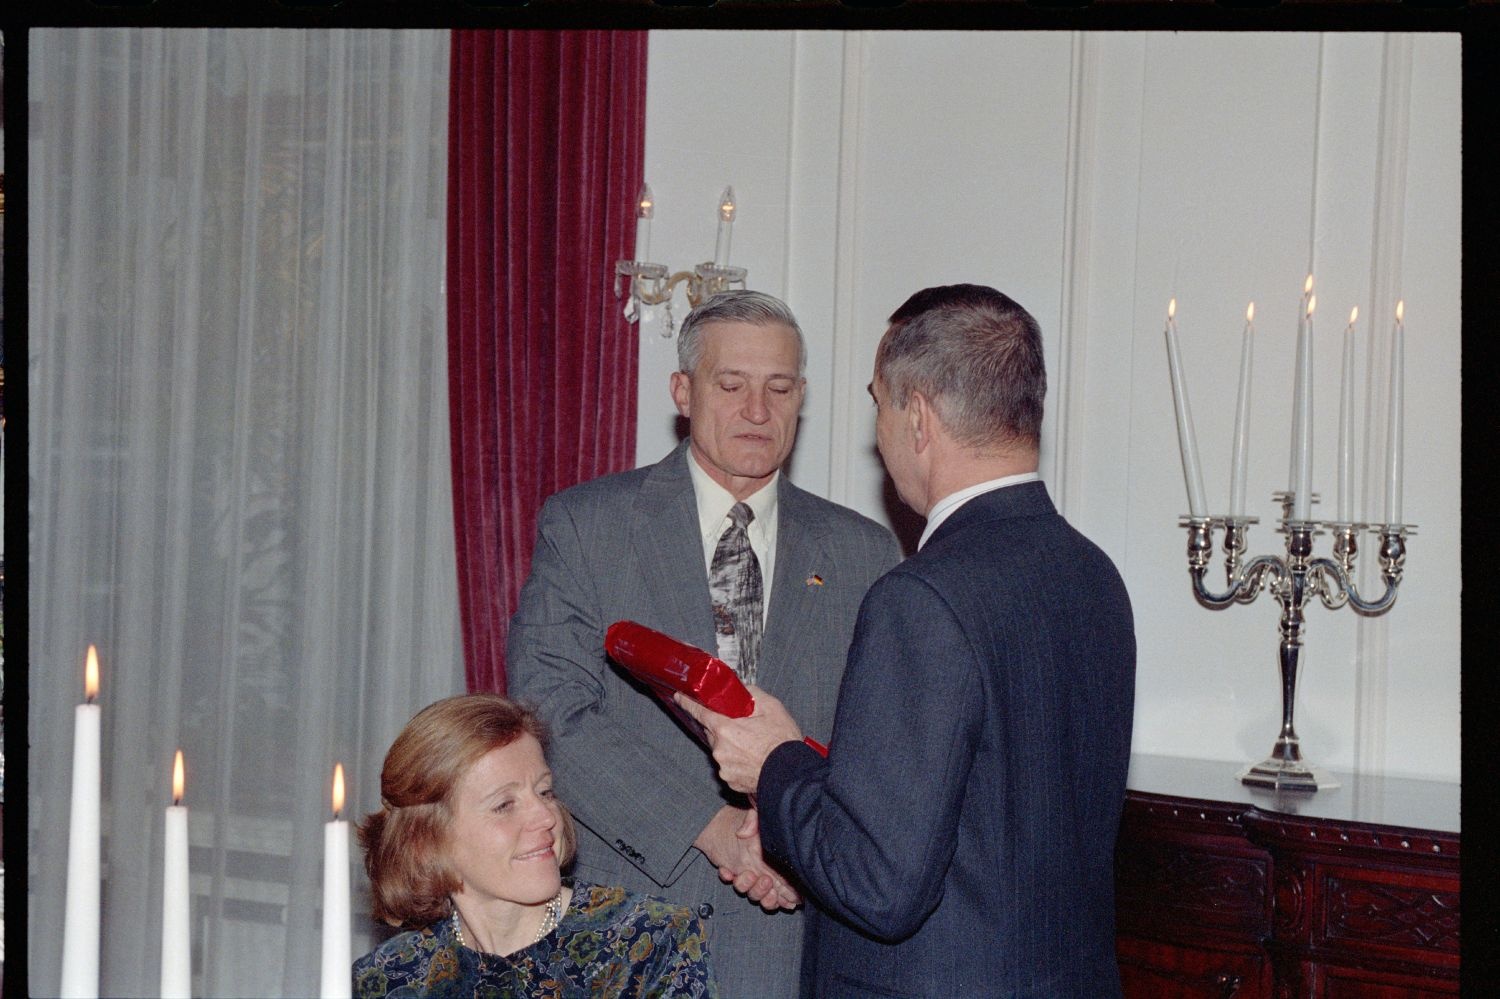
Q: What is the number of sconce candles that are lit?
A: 2